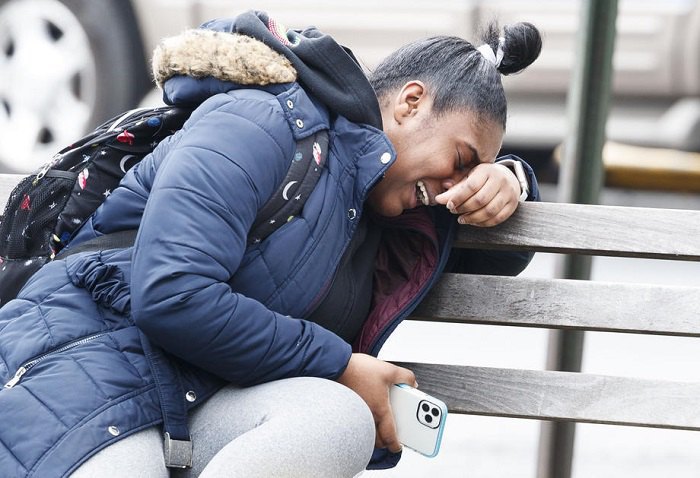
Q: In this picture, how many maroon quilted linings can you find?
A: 1